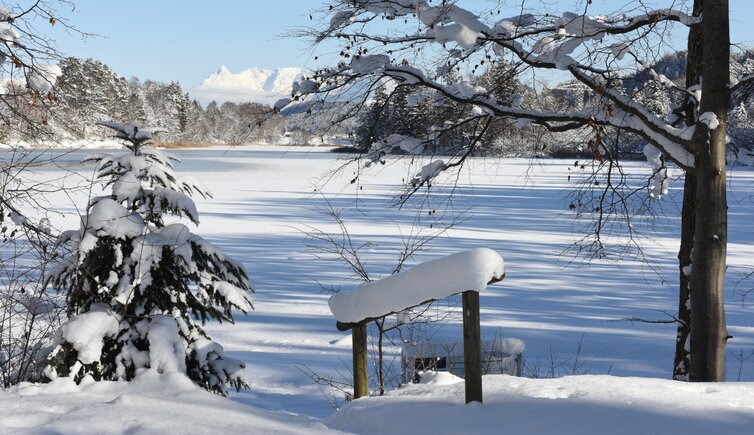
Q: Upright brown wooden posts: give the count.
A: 2